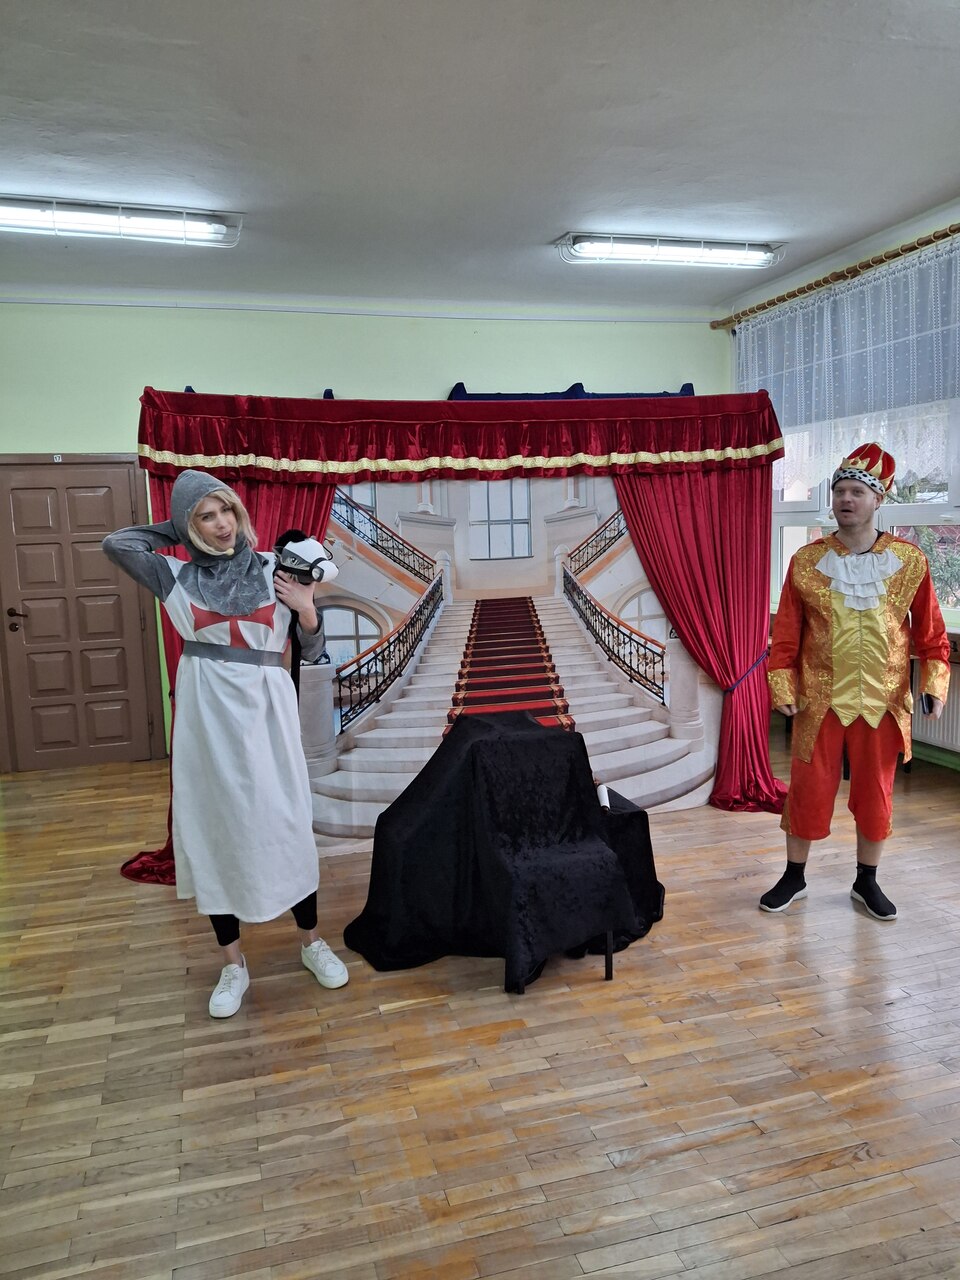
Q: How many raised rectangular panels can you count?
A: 10